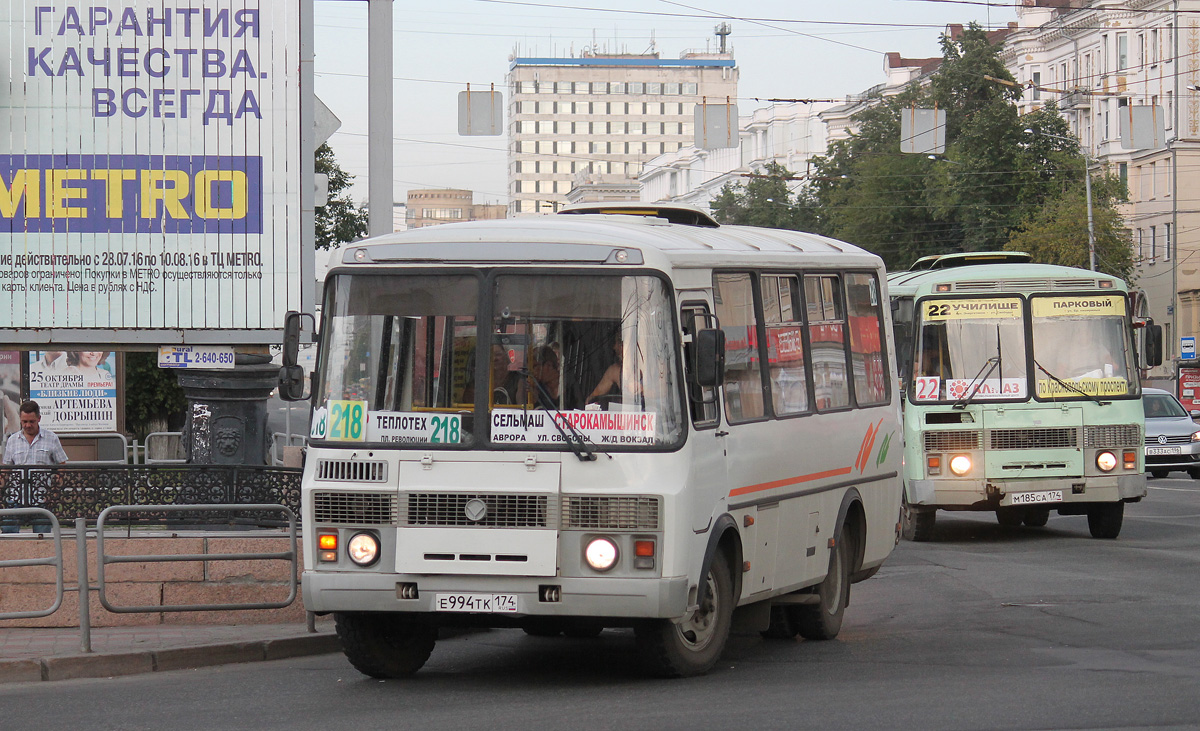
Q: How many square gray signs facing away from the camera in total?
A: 4